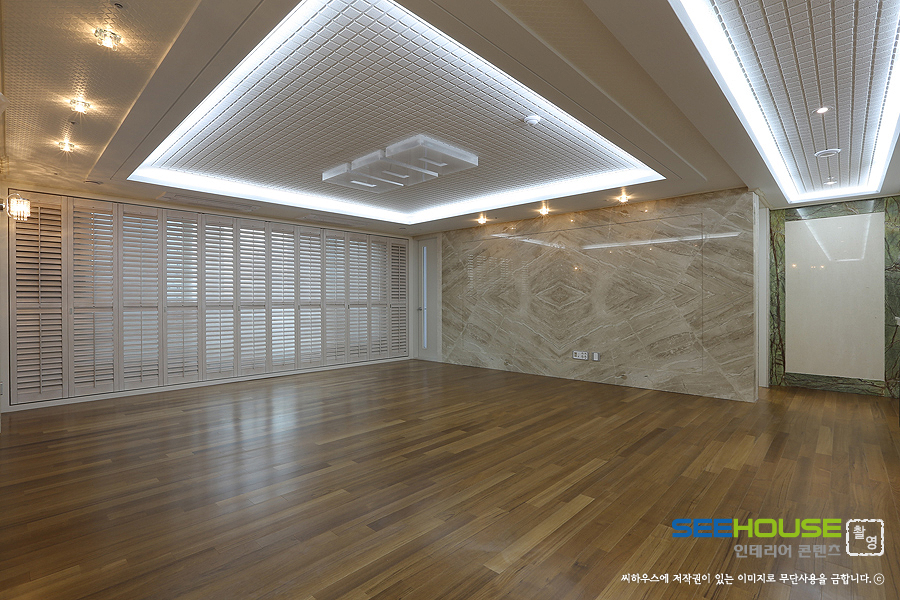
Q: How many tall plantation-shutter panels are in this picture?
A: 12